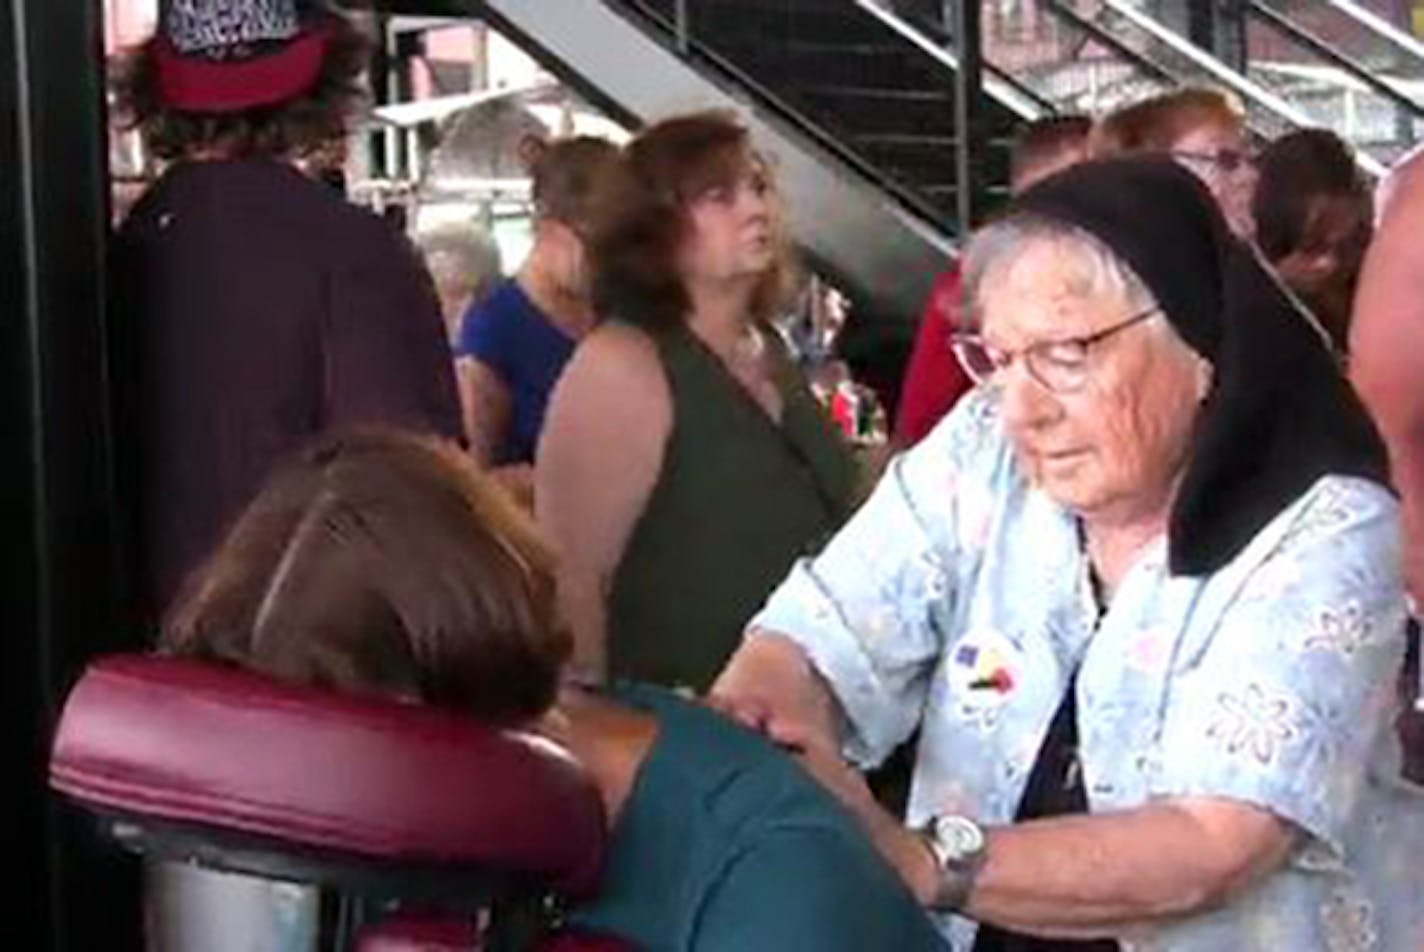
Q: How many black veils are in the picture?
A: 1